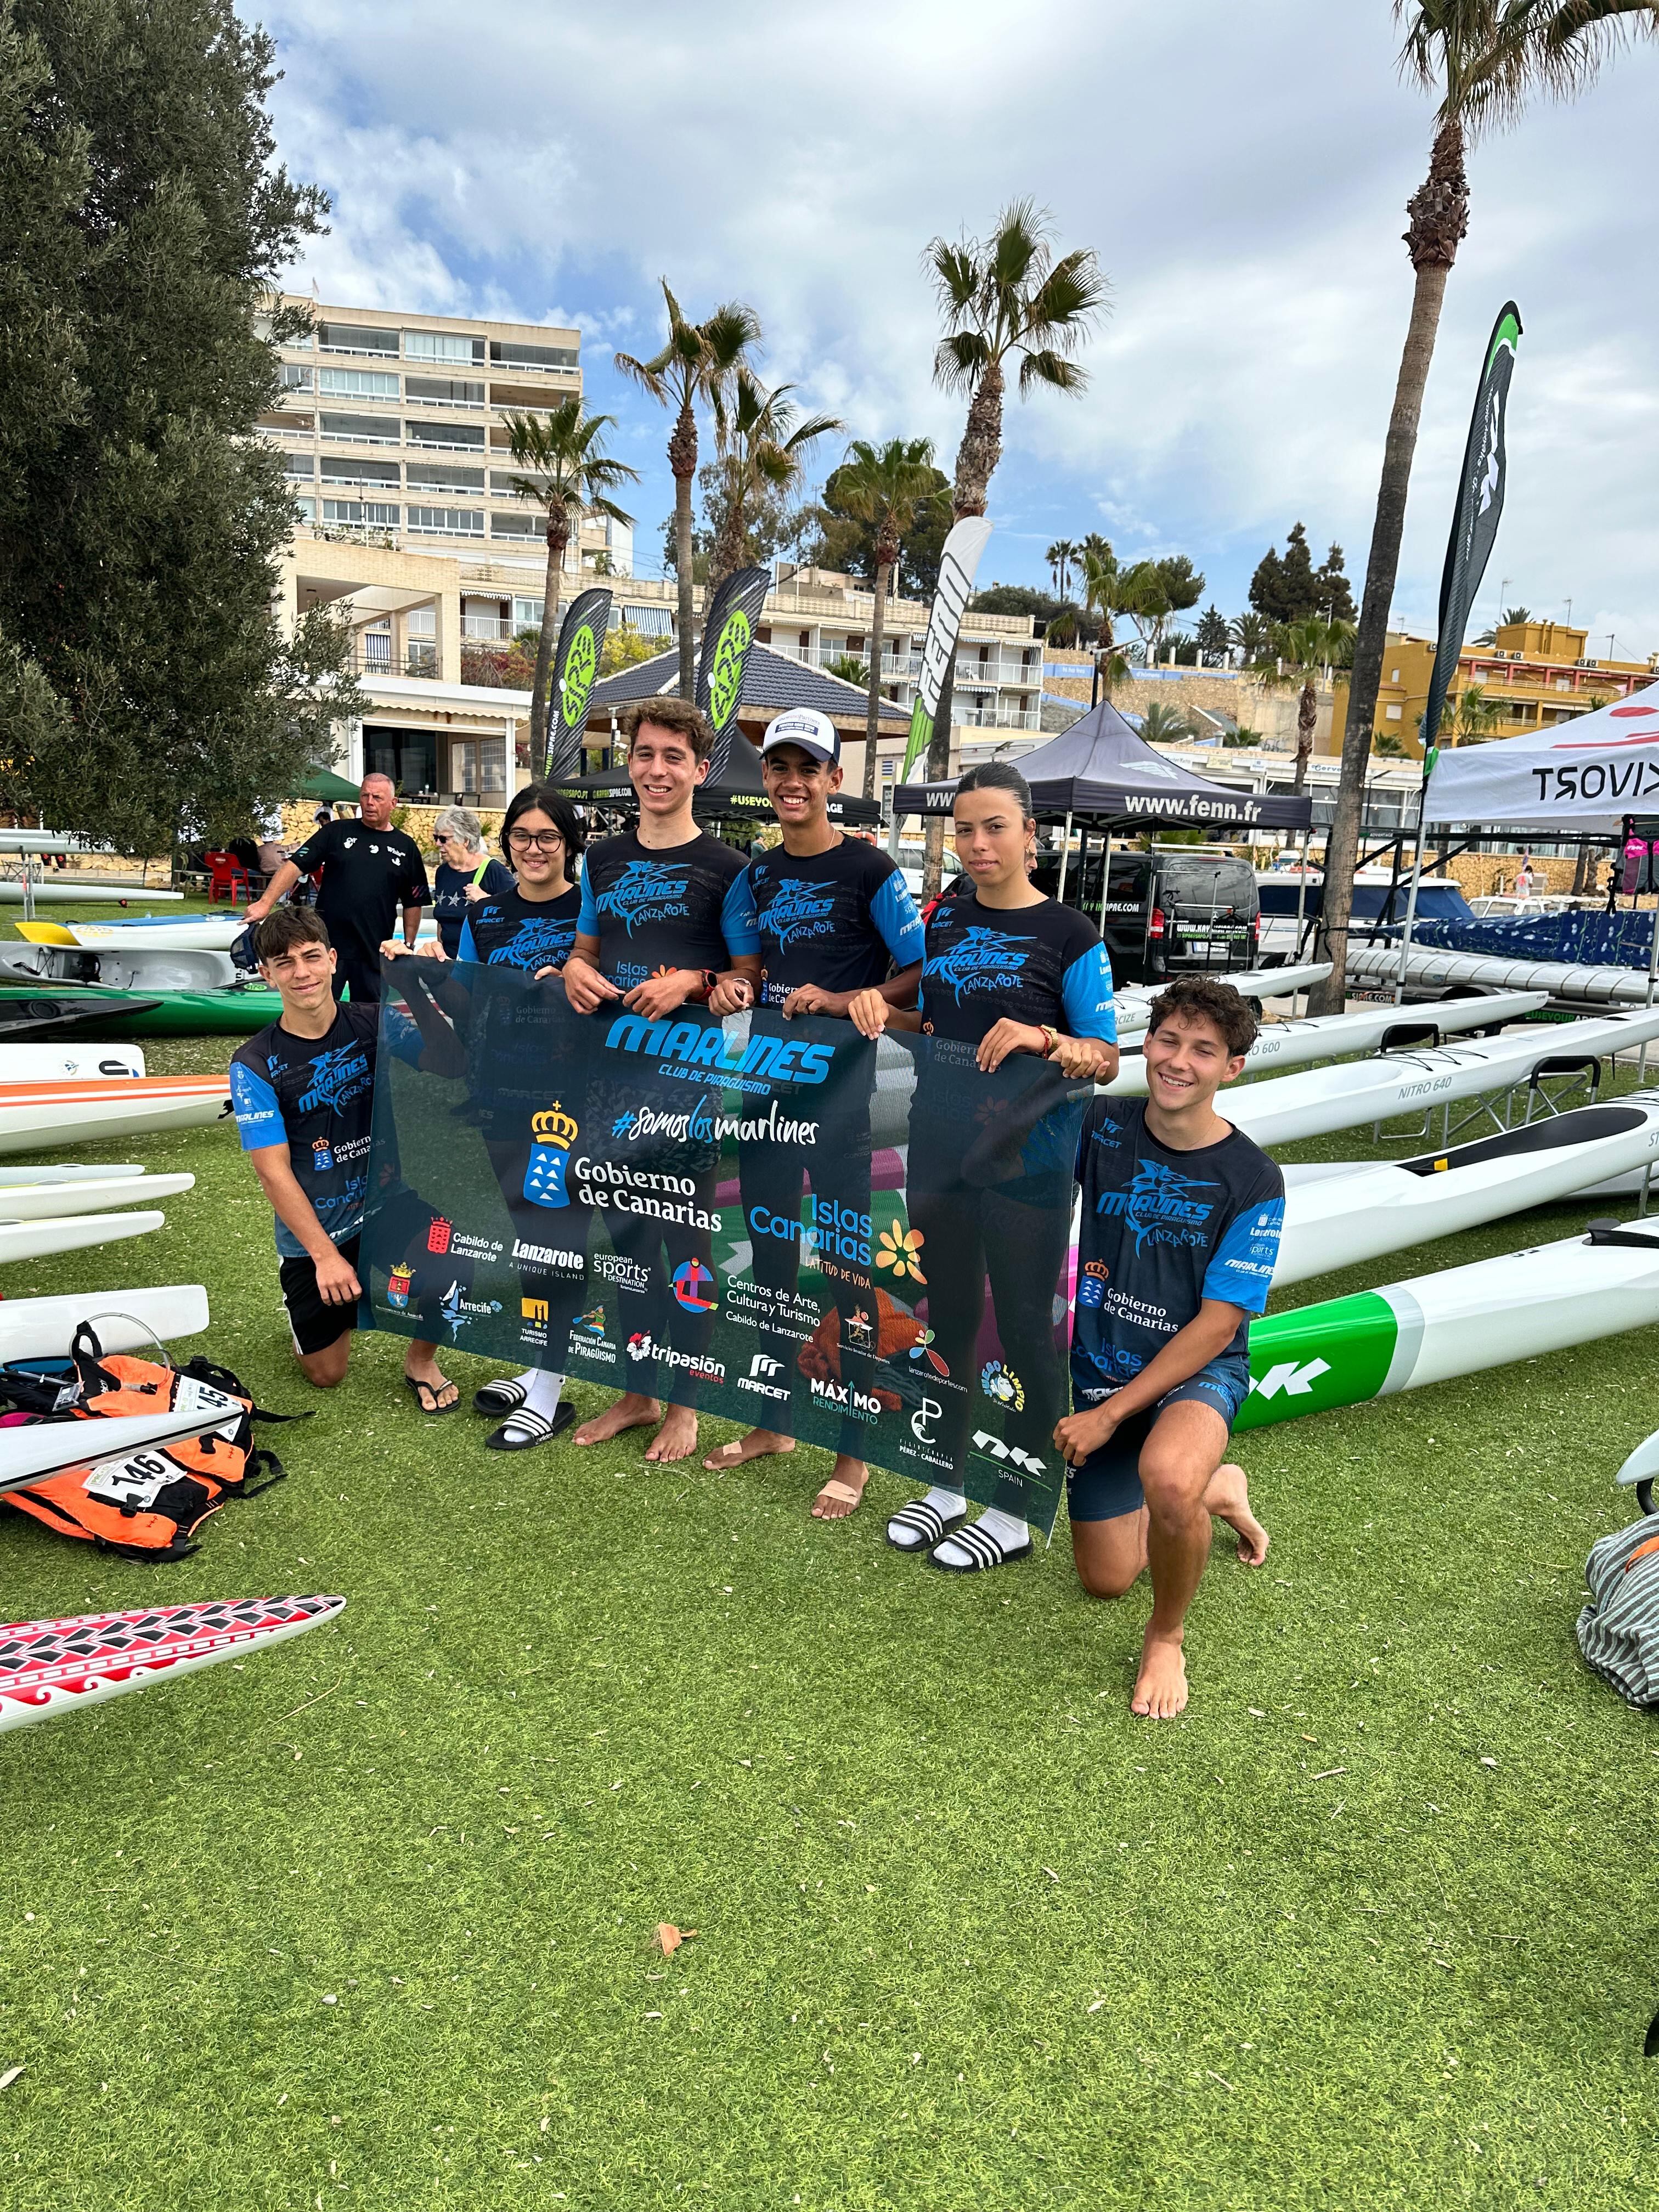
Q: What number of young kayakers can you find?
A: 6